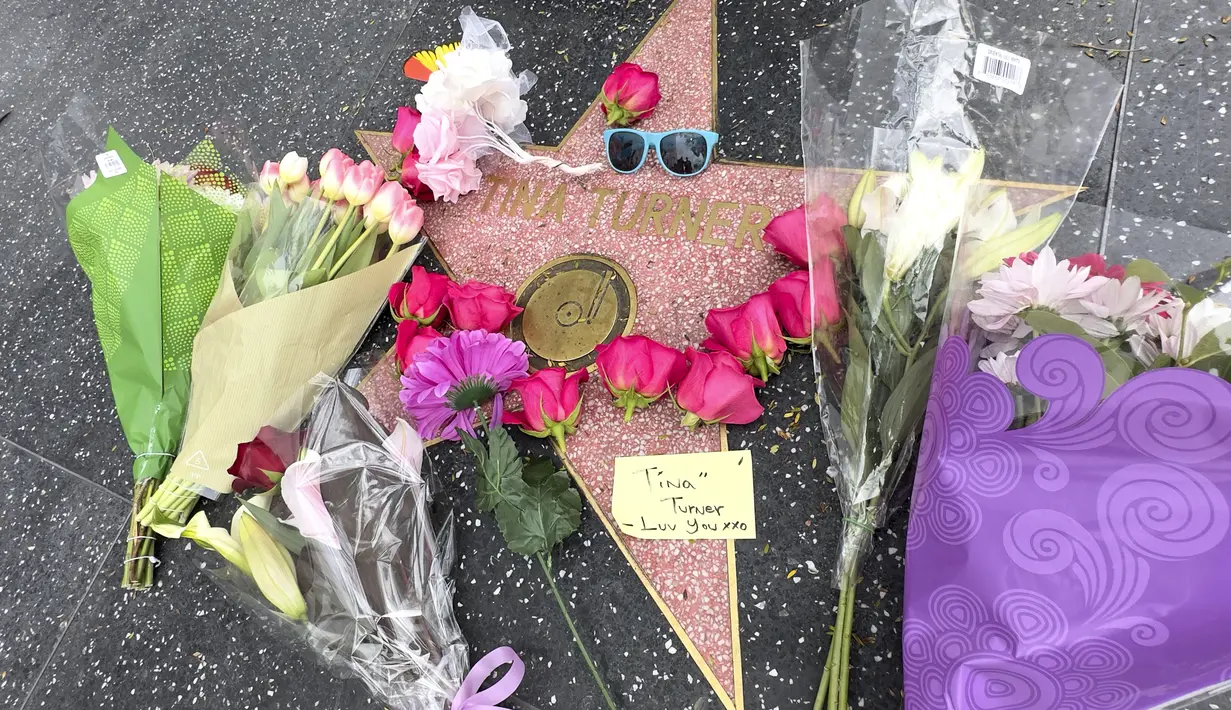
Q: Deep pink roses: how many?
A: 12